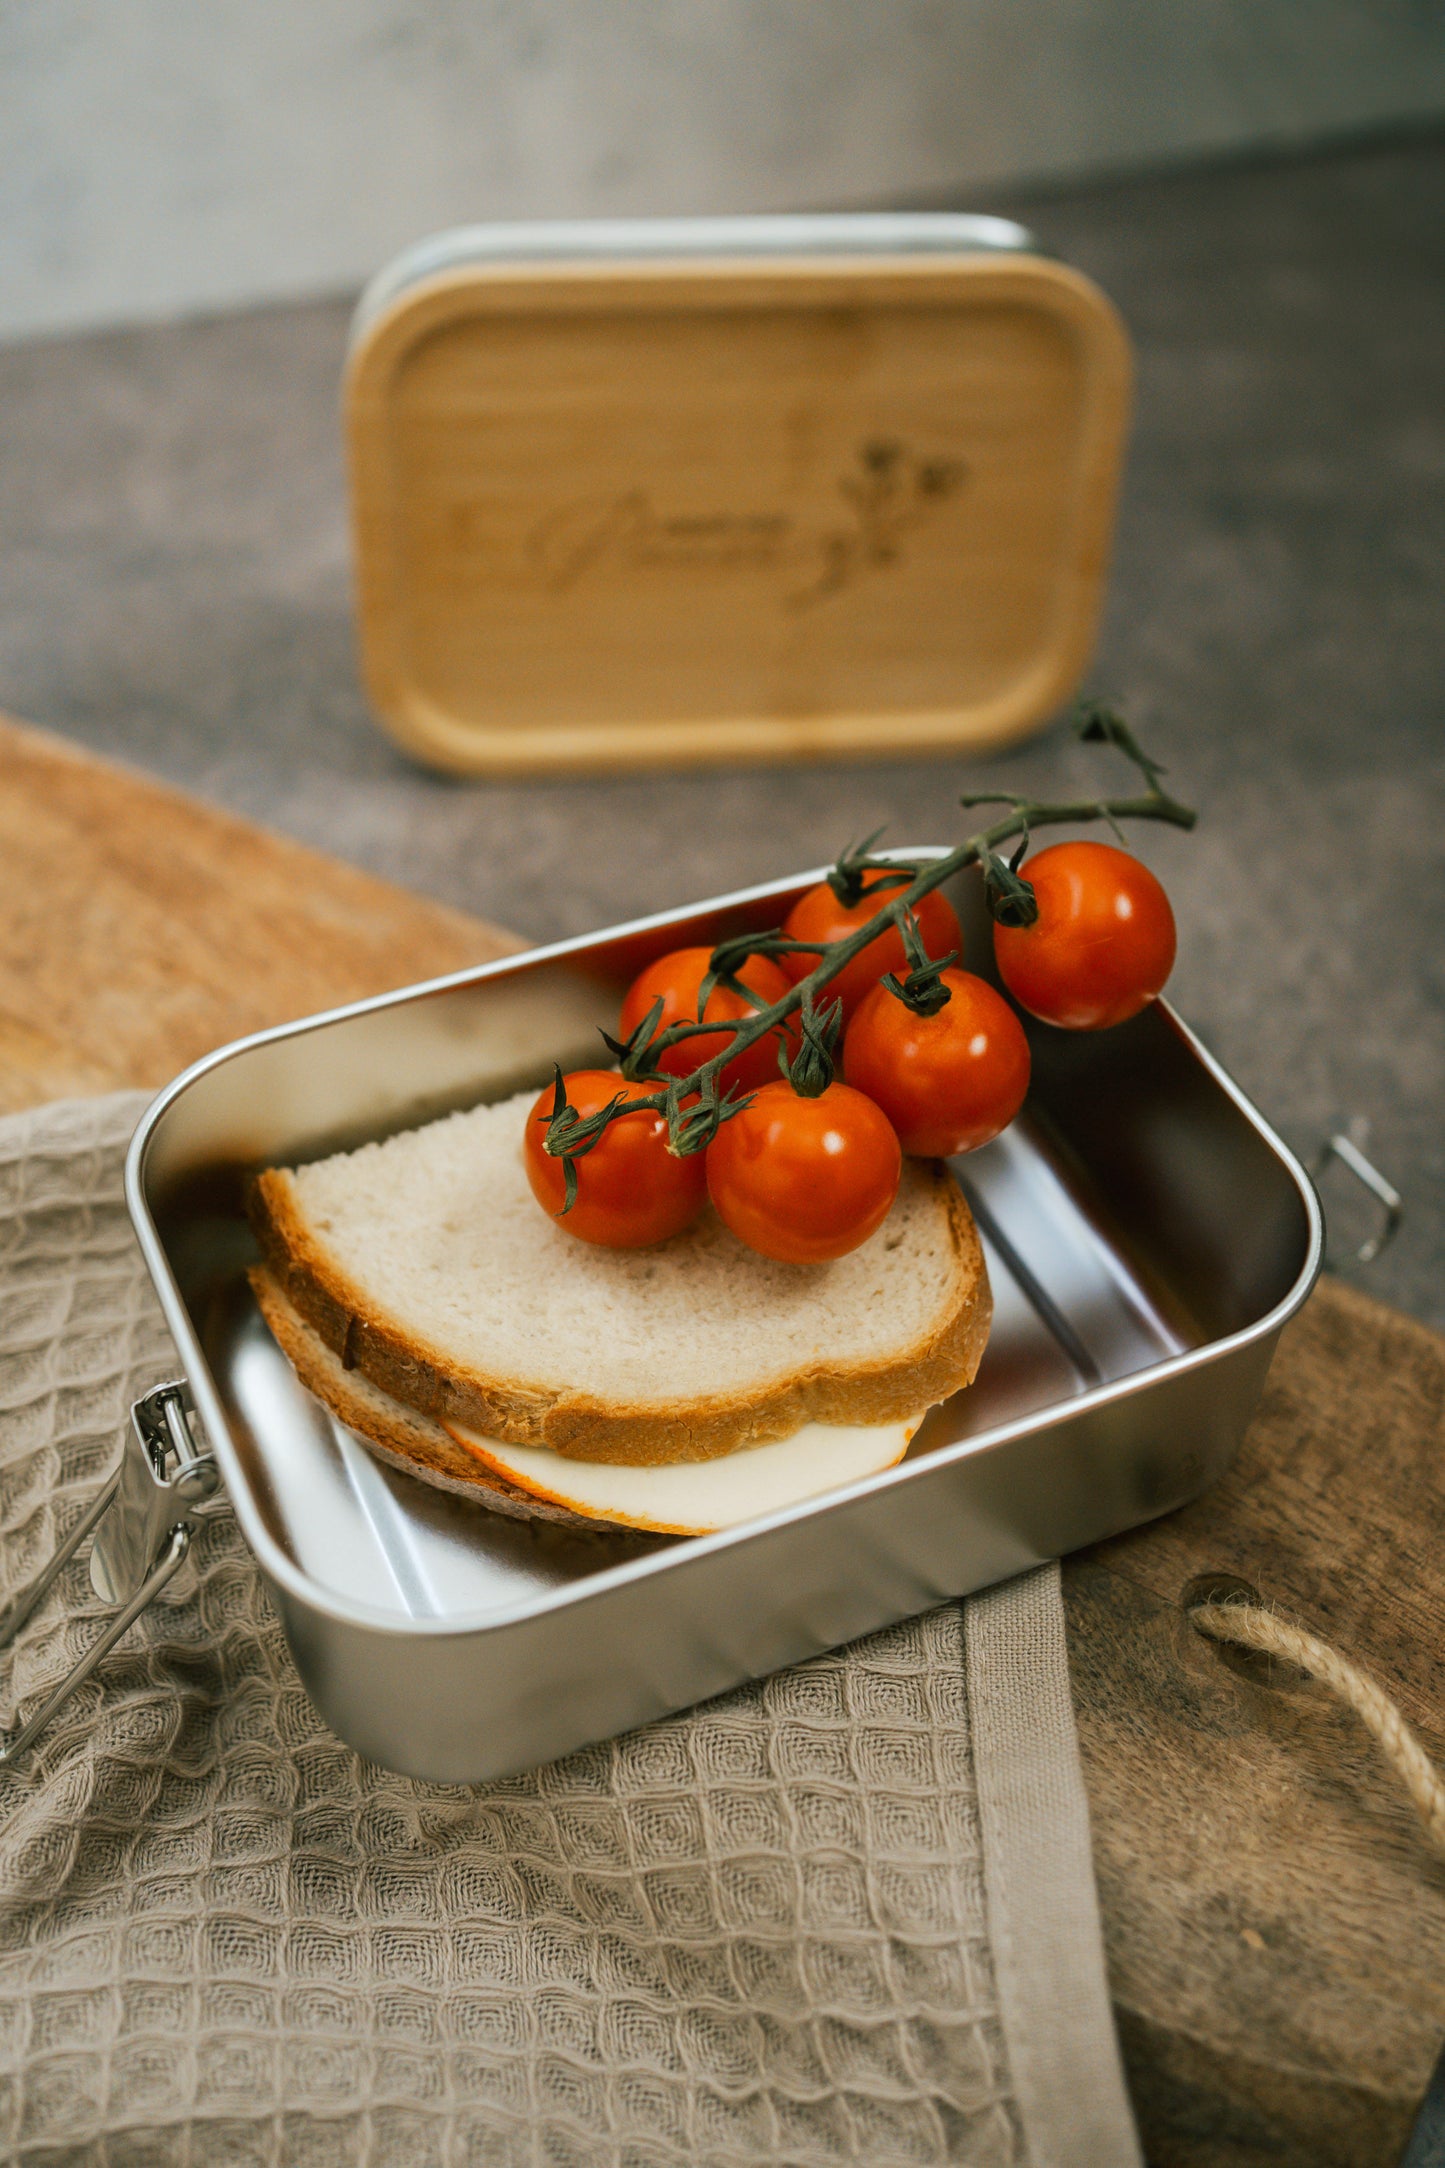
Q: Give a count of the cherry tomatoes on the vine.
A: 6